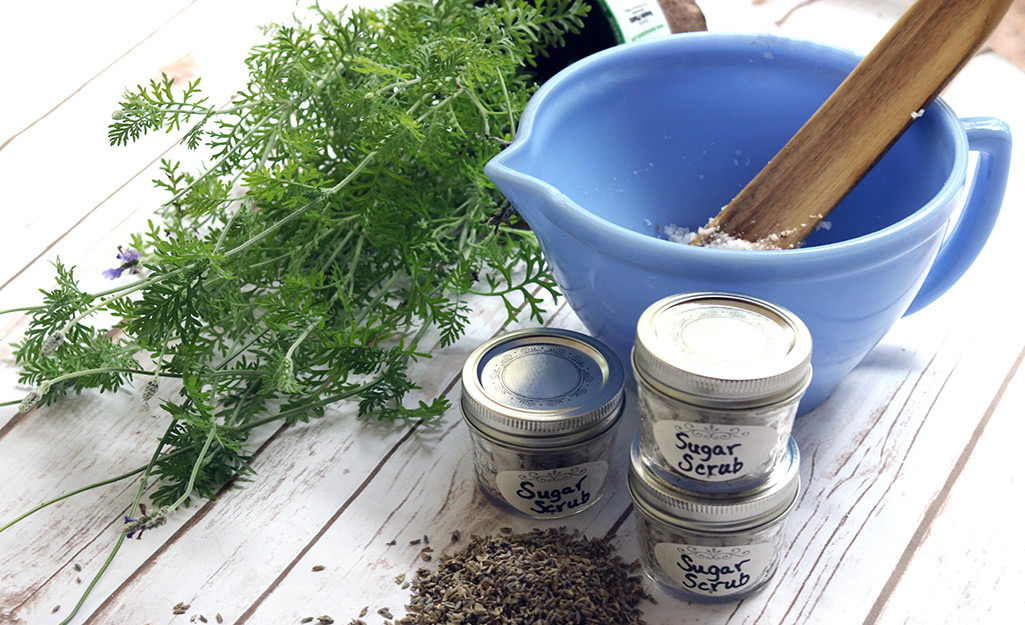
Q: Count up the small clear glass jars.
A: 3